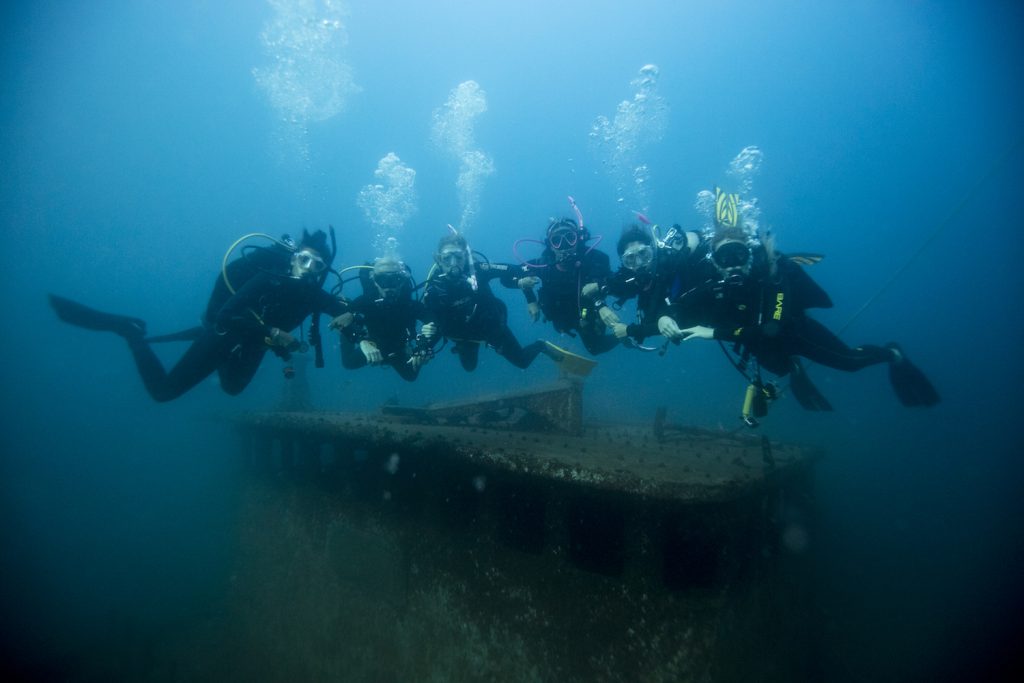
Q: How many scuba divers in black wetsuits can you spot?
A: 6